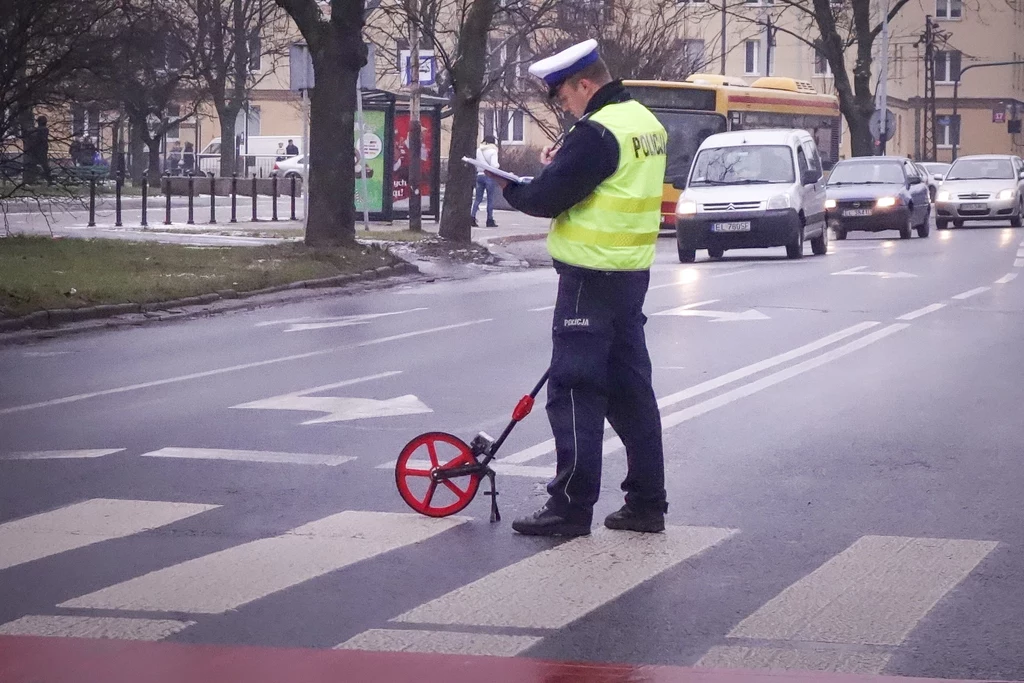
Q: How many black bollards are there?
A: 10